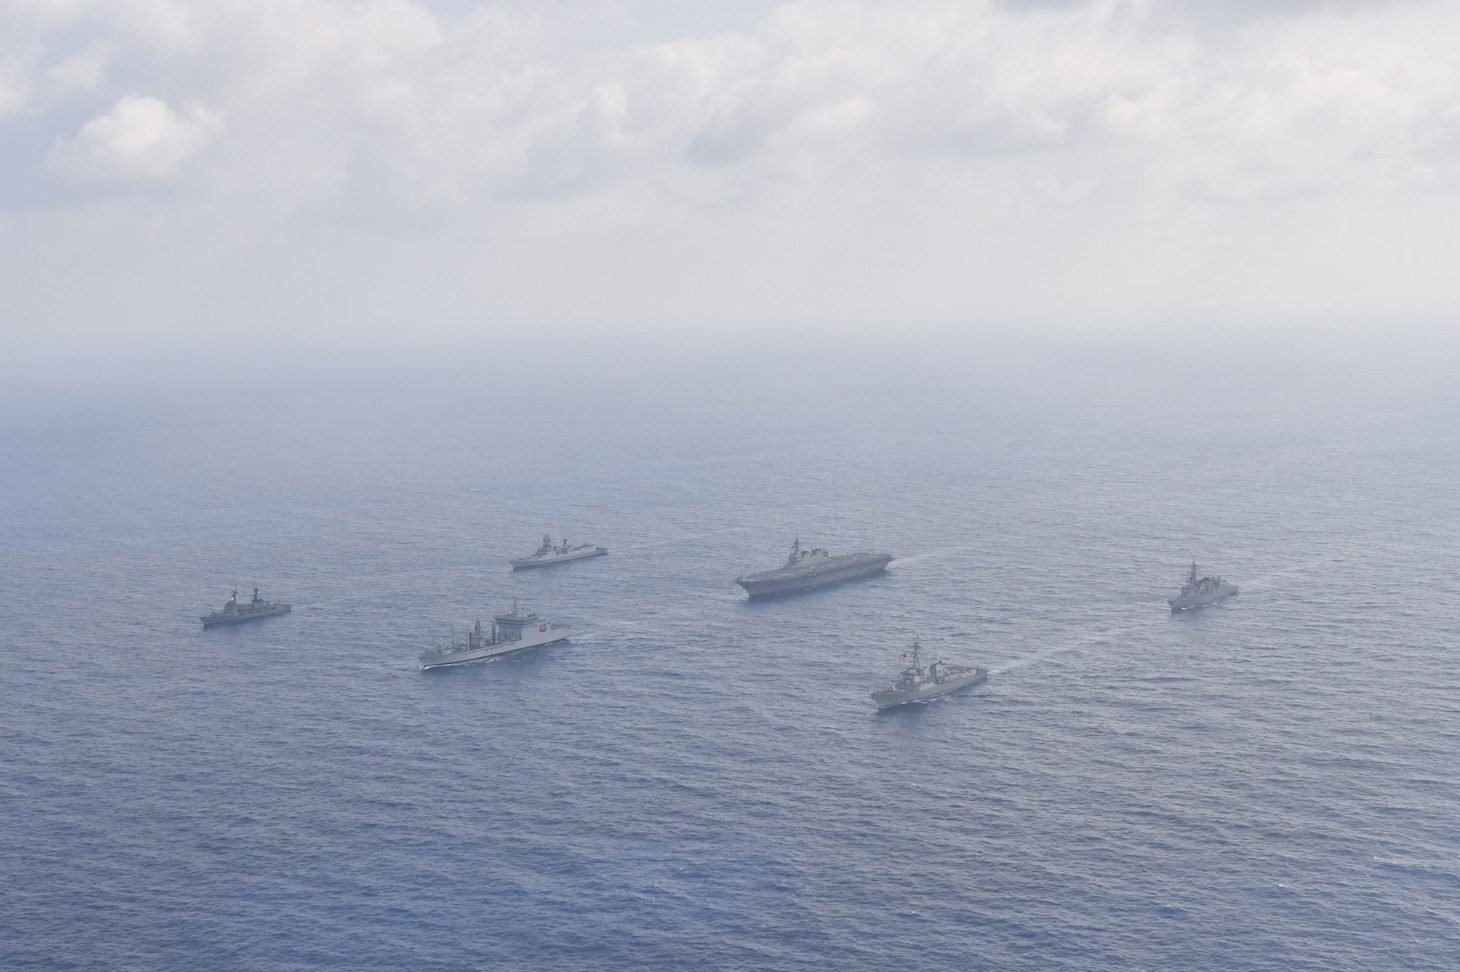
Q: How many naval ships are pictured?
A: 6